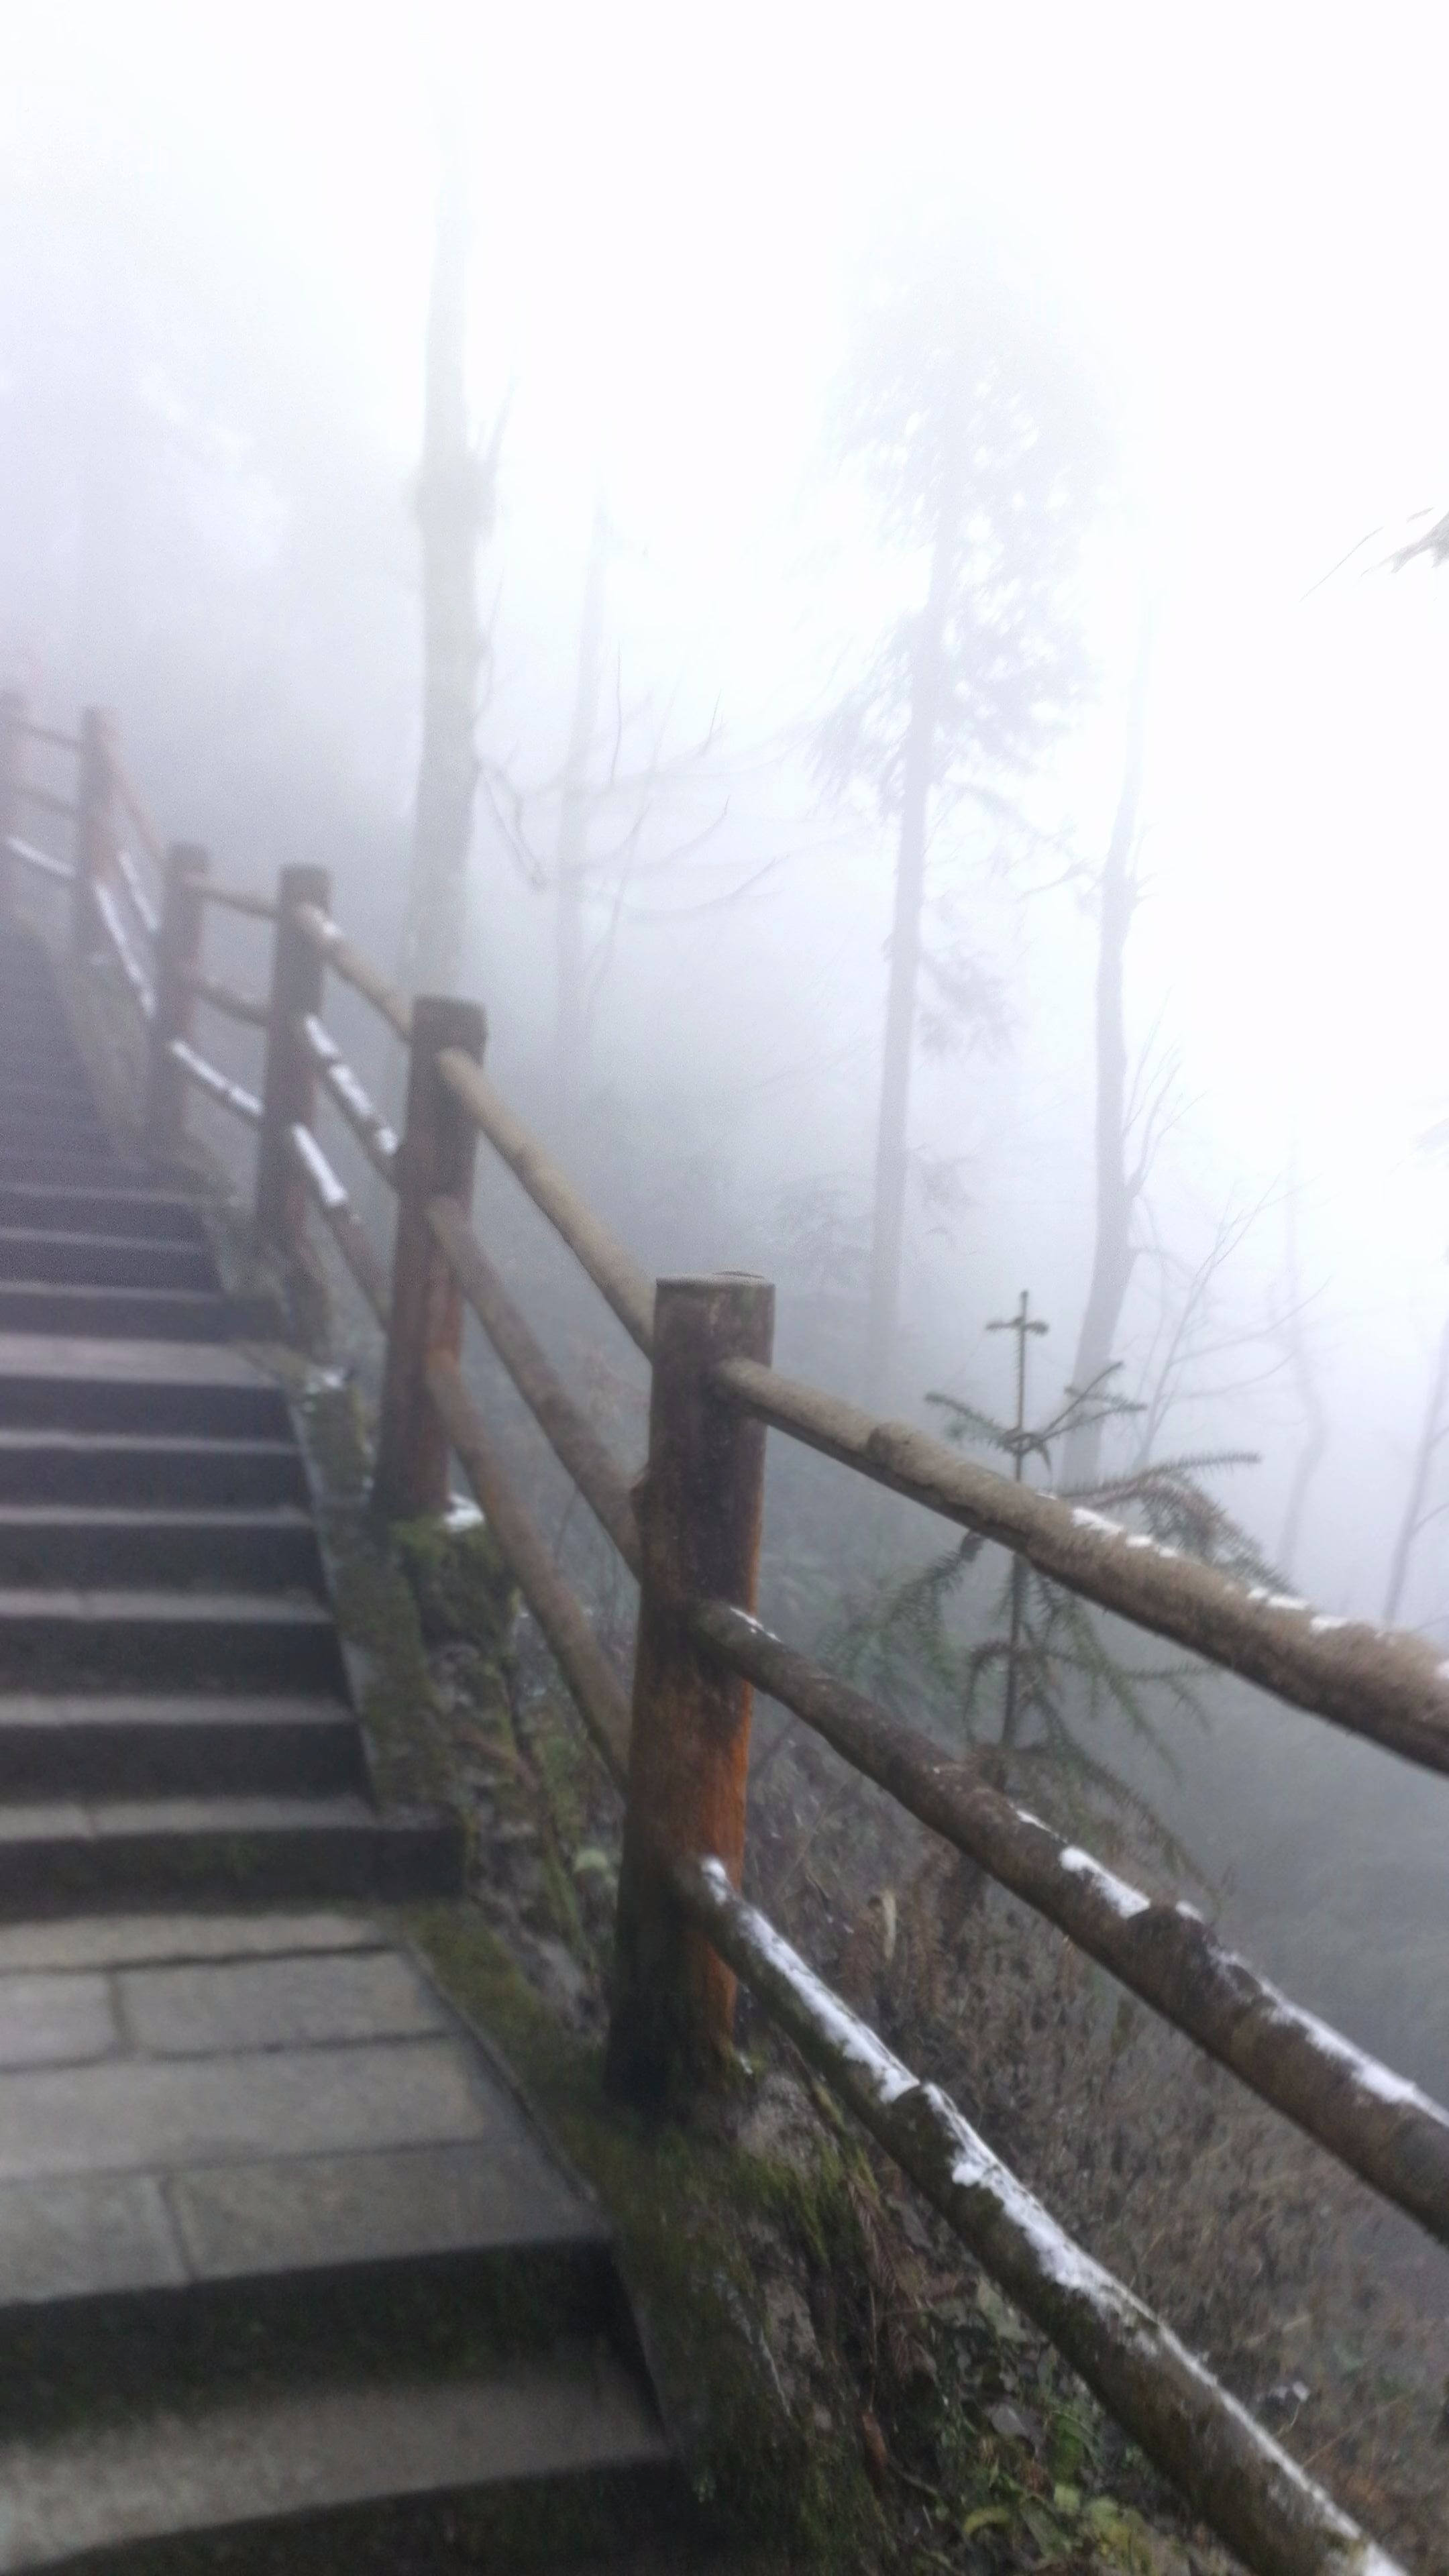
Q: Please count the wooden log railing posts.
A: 6